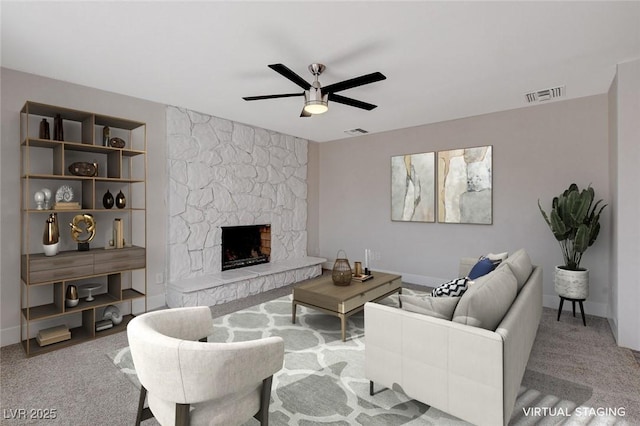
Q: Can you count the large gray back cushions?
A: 2